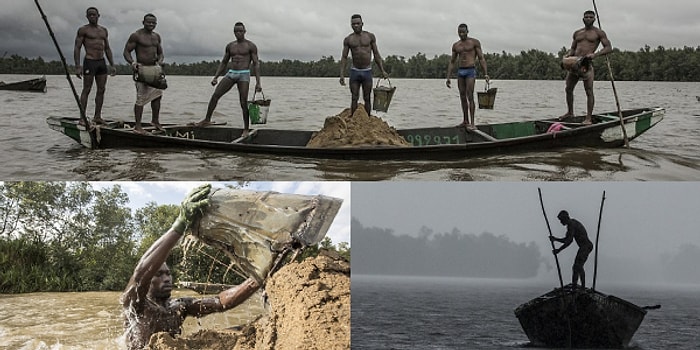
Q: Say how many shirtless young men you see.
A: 8